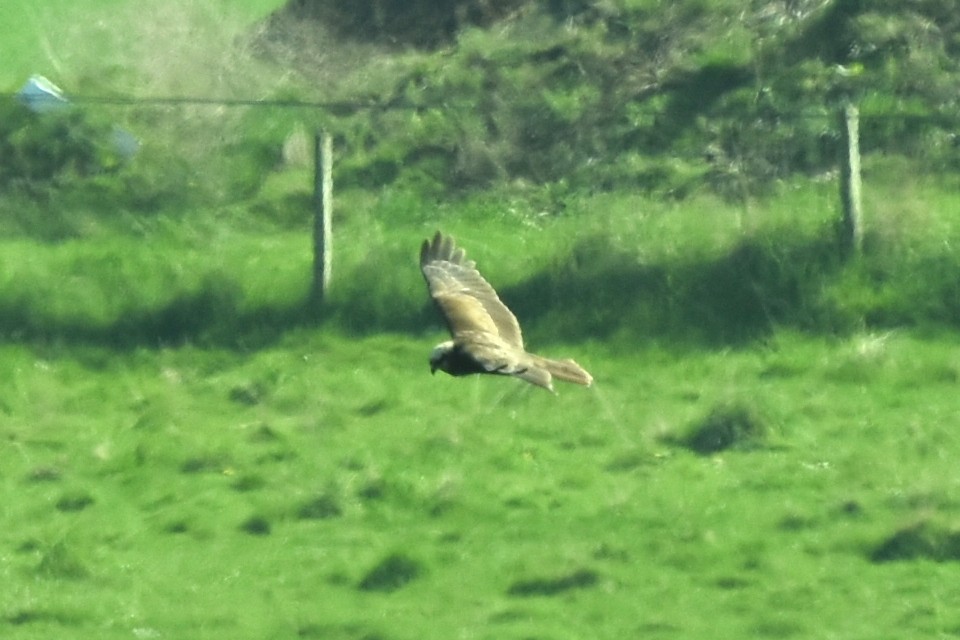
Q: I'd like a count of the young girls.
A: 0